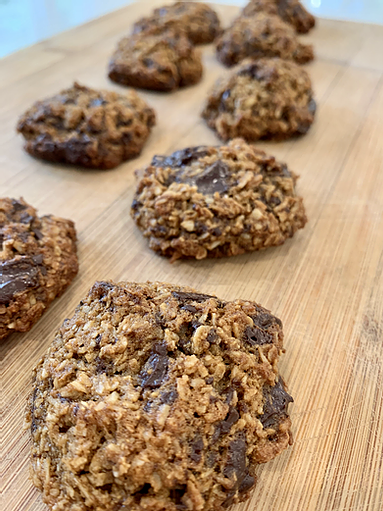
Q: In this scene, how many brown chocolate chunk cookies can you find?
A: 9